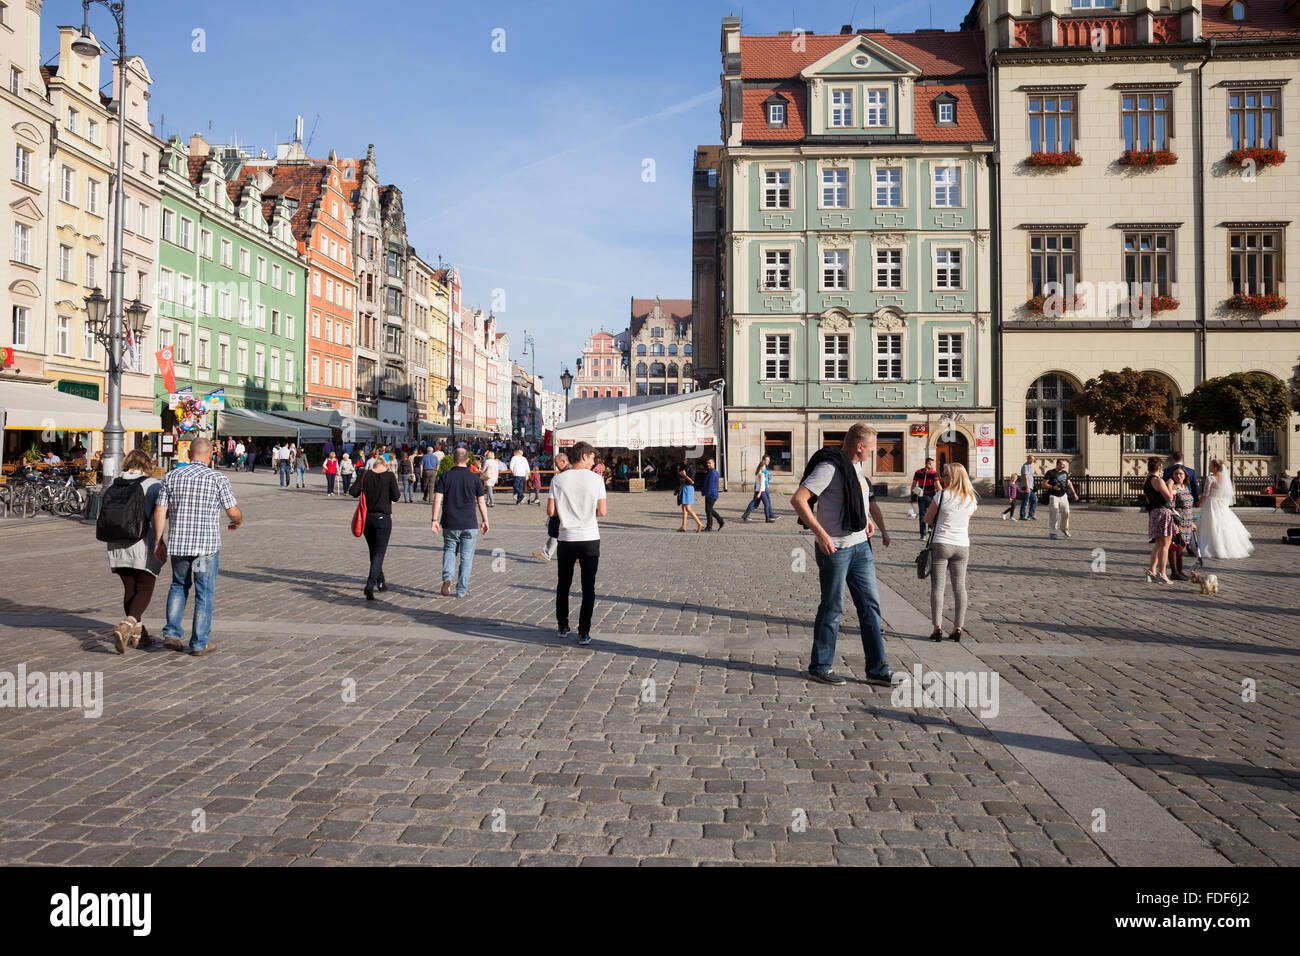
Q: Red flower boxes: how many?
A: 6